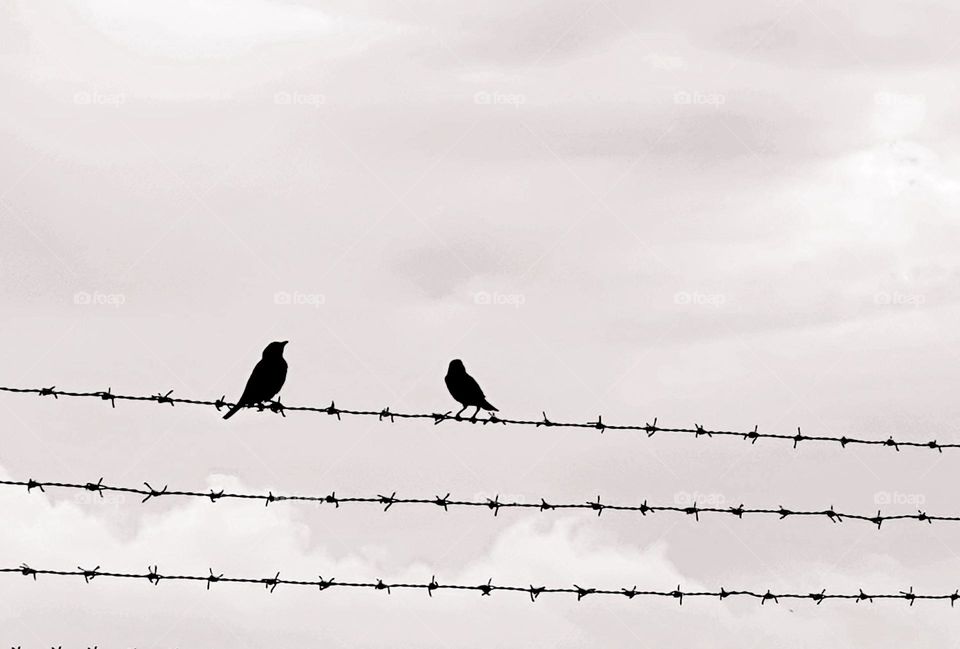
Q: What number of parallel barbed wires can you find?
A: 3